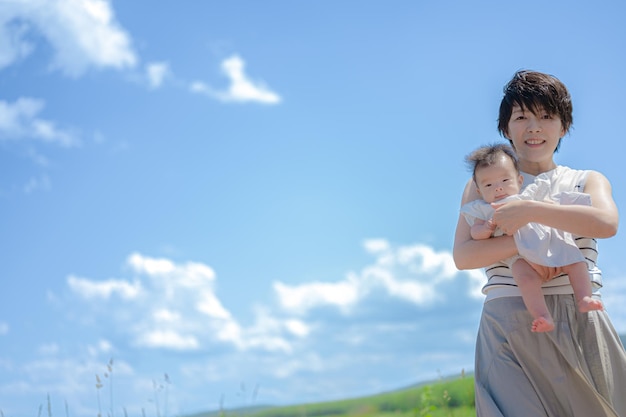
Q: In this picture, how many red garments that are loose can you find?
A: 0